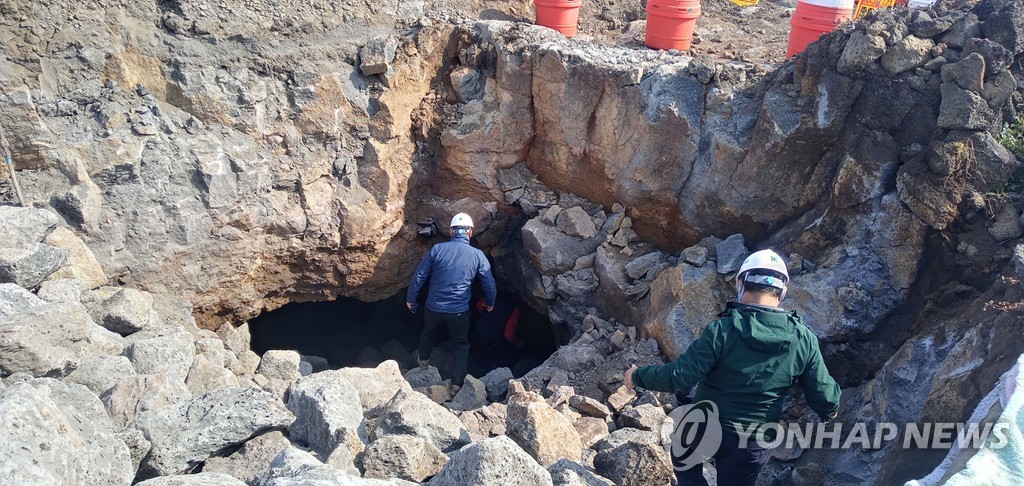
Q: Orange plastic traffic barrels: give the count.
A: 3